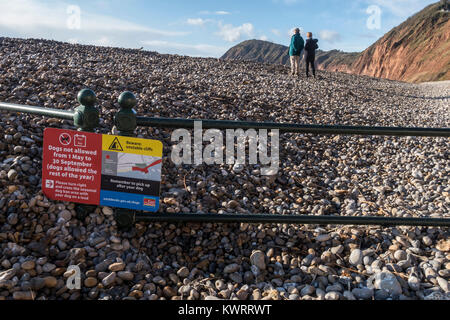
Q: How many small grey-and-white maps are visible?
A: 1